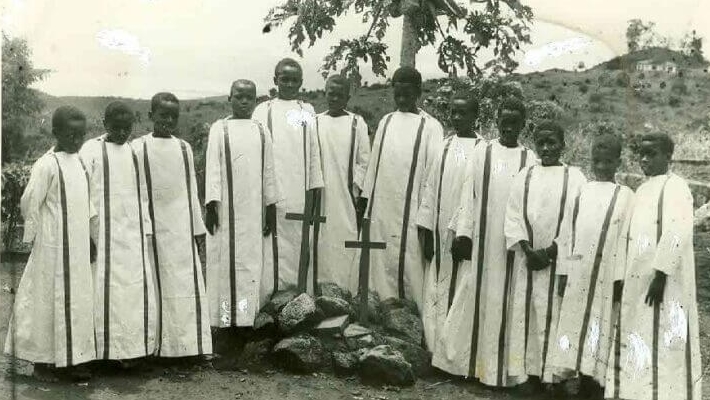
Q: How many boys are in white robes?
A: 12